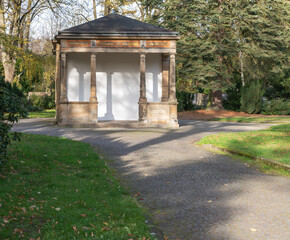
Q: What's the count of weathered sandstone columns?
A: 4